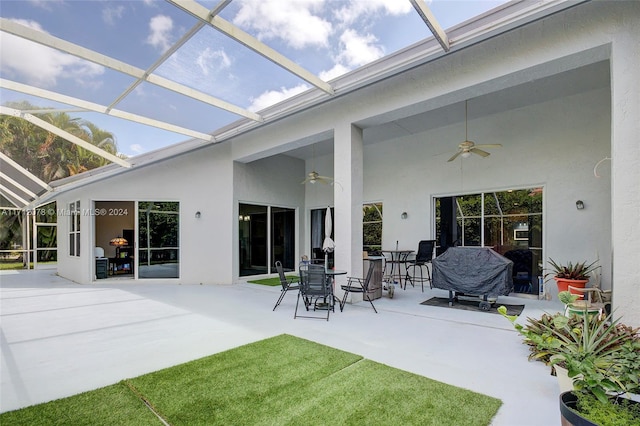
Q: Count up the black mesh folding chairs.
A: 4